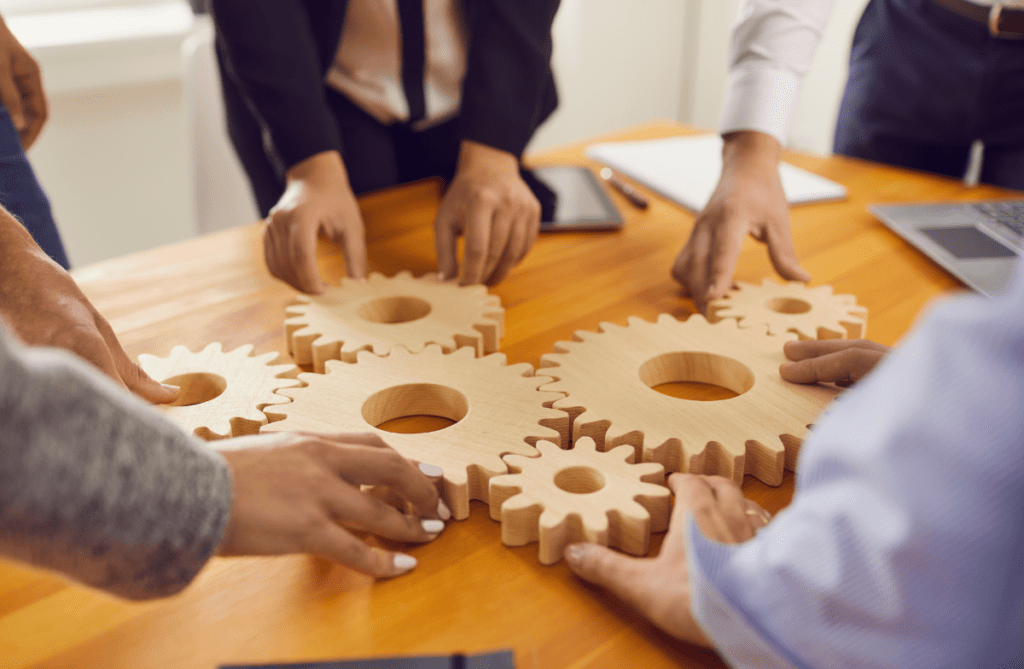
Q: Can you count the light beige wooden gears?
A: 6